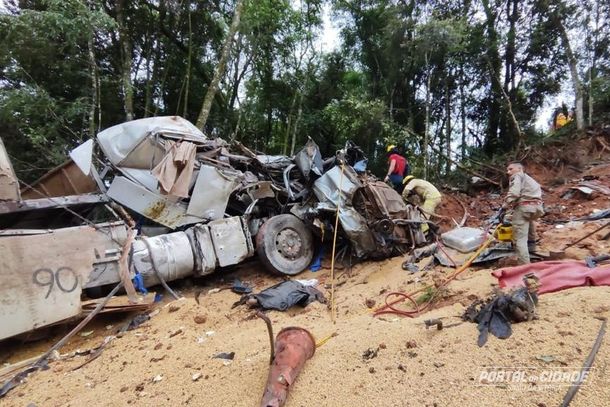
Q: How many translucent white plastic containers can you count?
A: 1